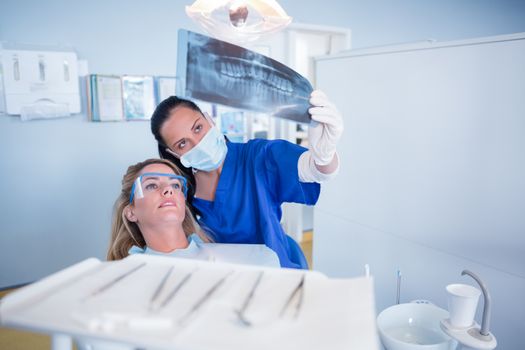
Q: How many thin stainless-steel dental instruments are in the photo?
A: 6